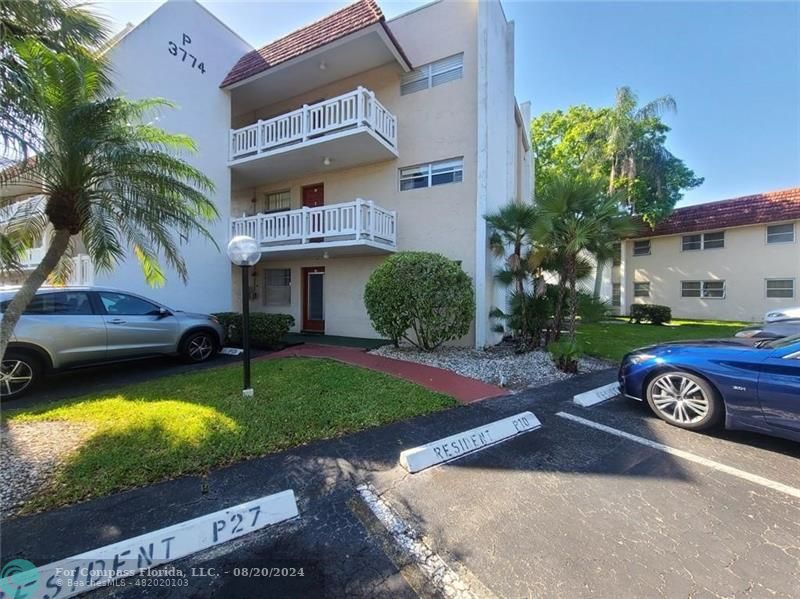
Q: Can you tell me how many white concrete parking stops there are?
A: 4